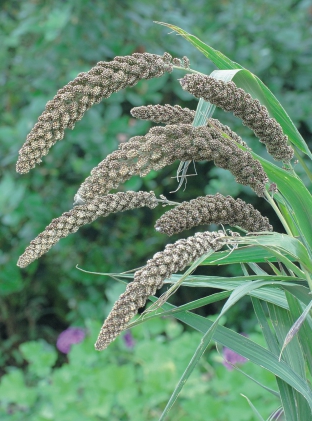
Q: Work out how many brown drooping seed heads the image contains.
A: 7